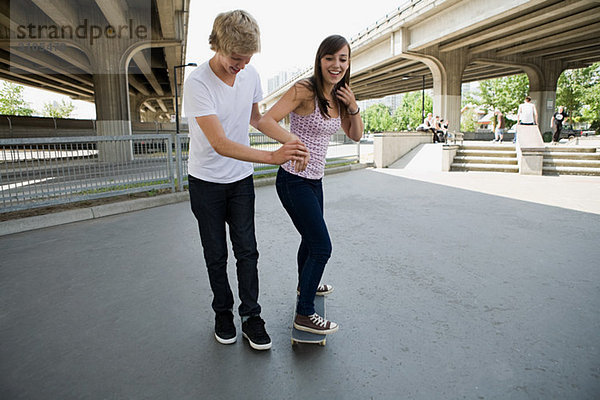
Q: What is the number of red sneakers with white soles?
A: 2